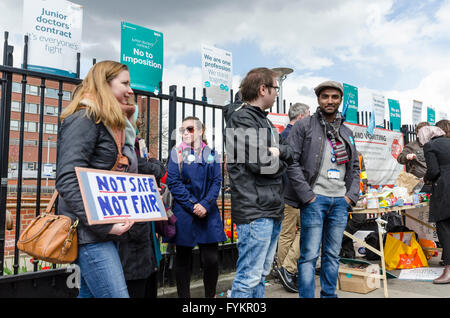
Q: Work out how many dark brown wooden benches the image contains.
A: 0